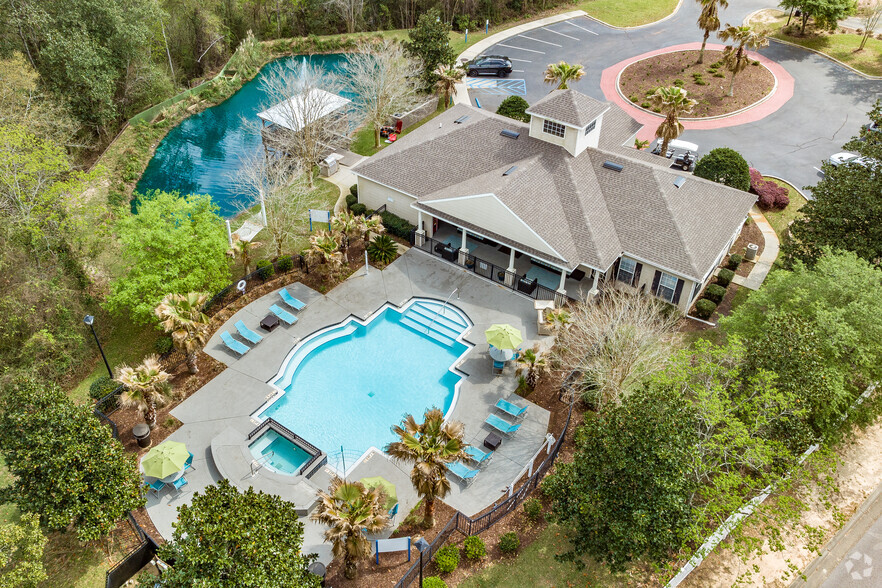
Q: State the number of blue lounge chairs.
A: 8